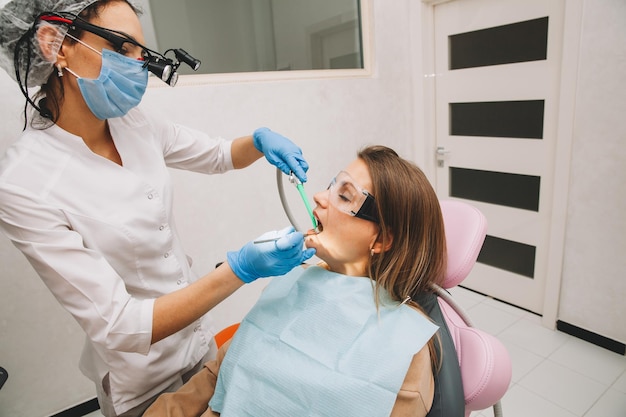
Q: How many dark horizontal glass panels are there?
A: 4